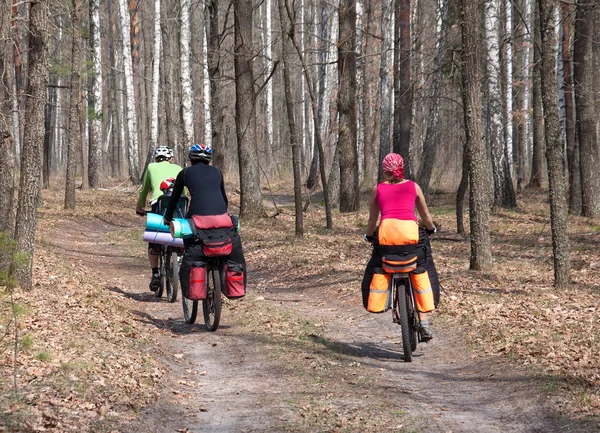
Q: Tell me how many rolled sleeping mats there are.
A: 3